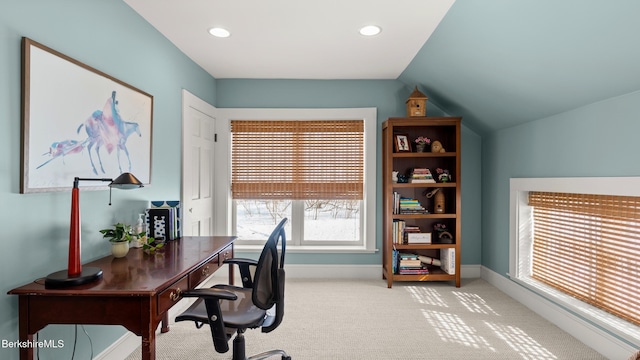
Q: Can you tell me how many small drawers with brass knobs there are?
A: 3